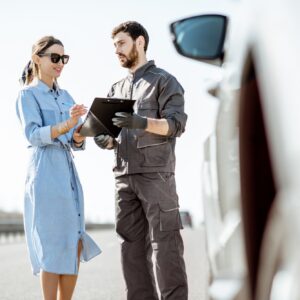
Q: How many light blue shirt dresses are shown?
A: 1